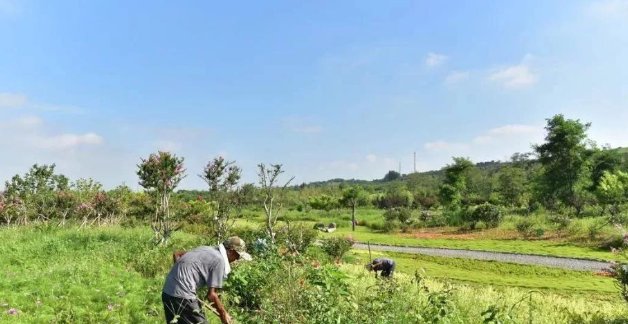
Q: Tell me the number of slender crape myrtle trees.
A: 3